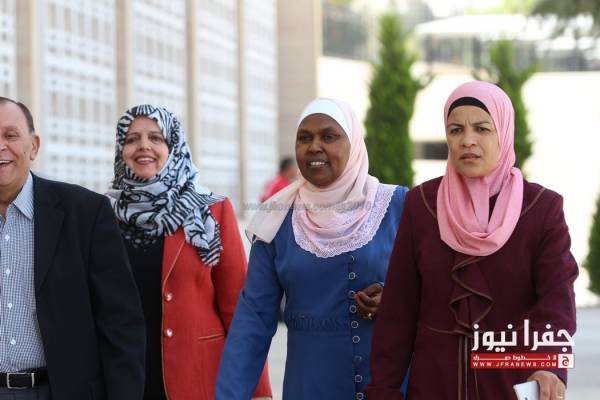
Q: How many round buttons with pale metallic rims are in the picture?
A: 9